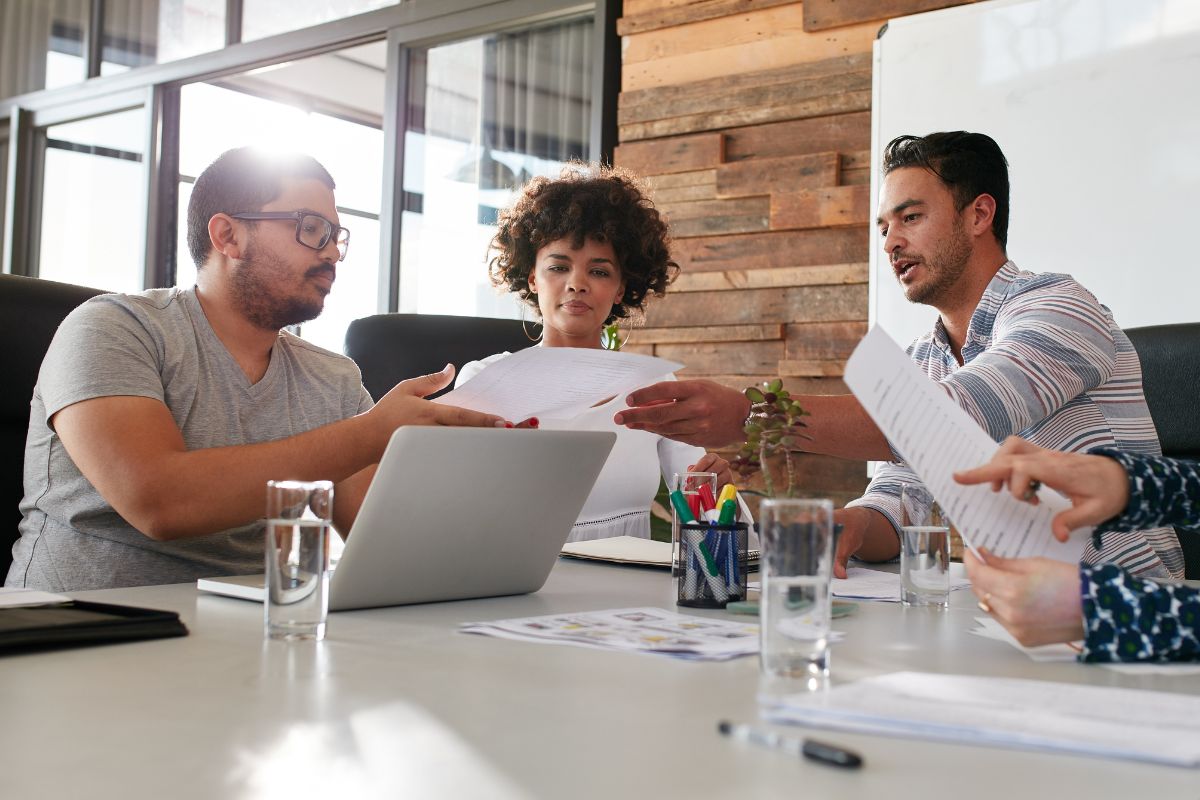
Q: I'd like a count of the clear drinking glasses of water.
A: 4